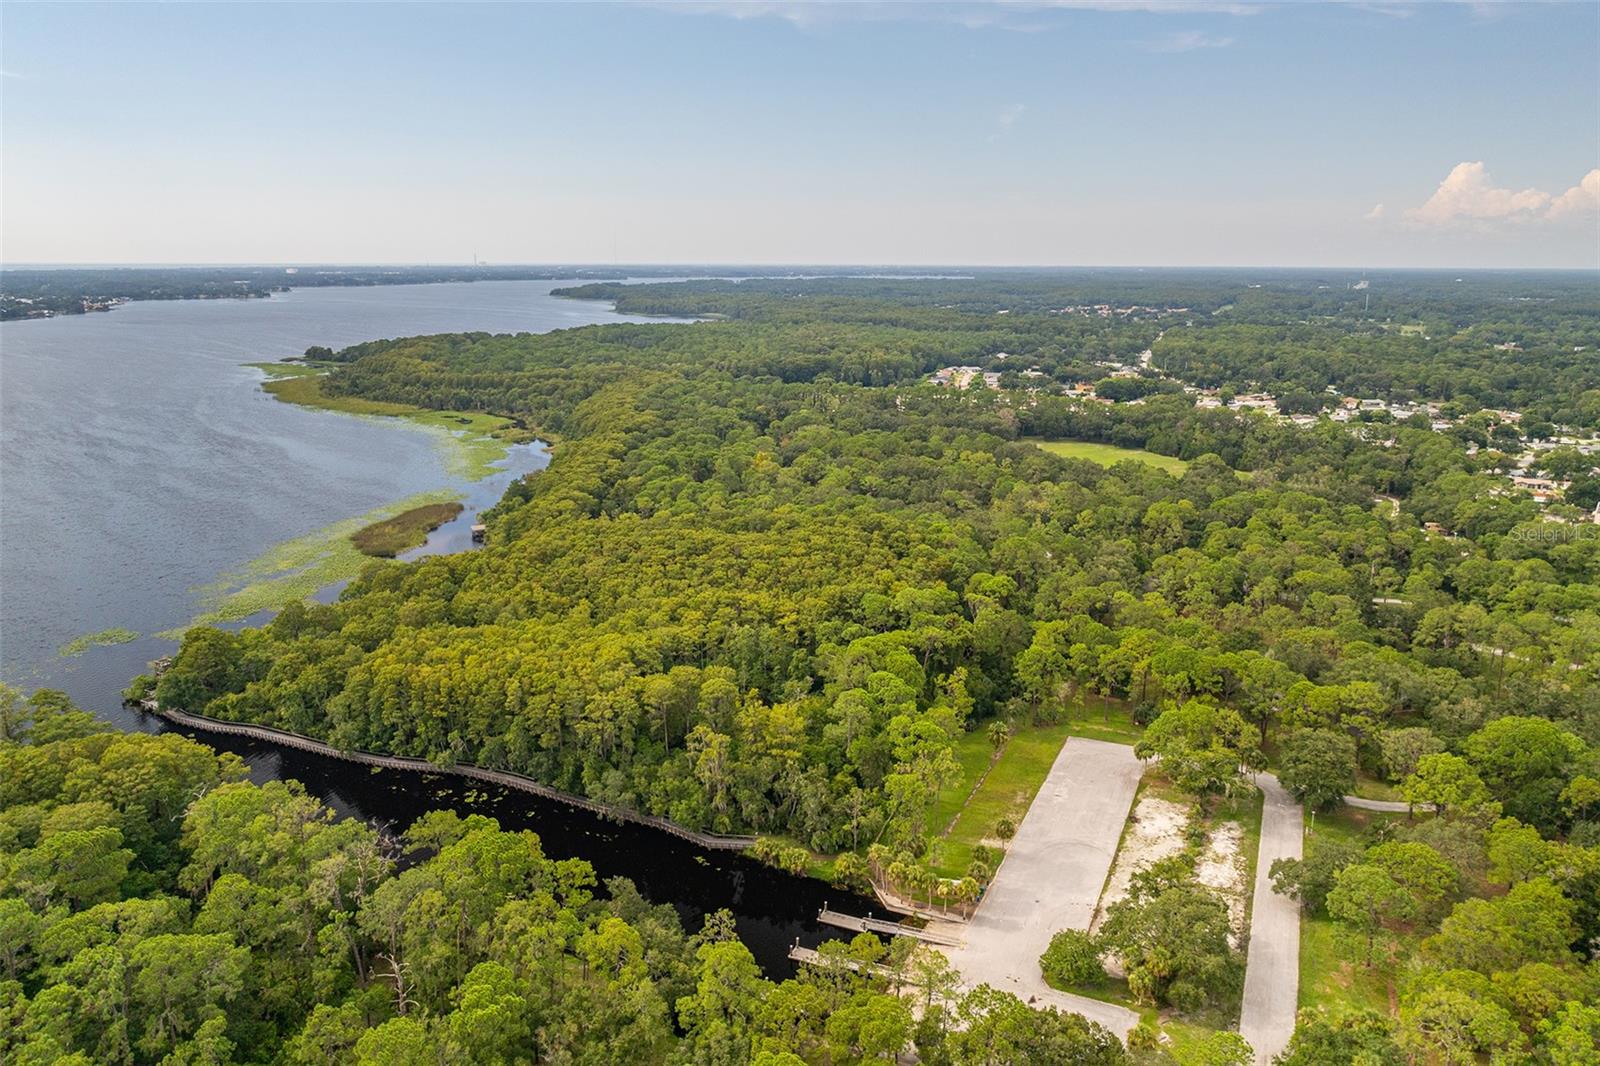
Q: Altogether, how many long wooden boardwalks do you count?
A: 1